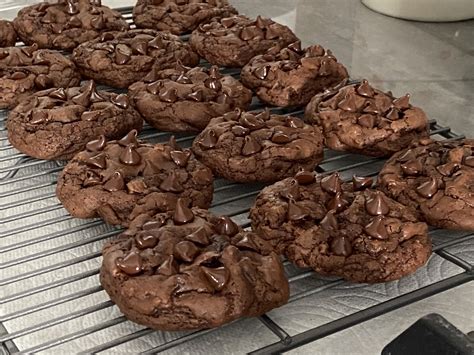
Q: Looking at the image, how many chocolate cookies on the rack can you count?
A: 15